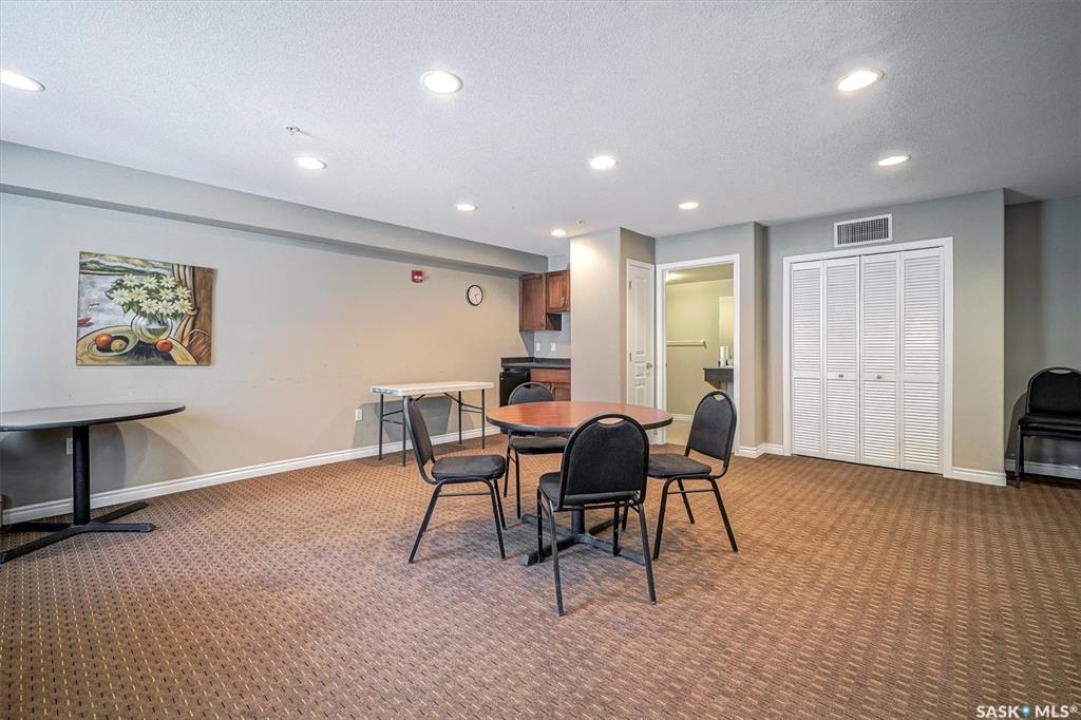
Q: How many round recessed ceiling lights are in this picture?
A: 9